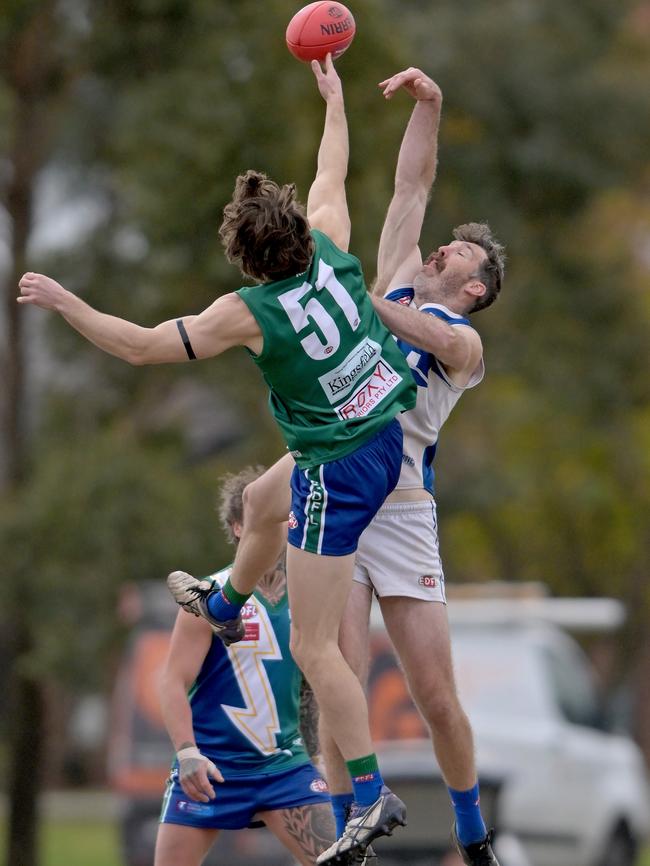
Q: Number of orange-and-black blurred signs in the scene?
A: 2